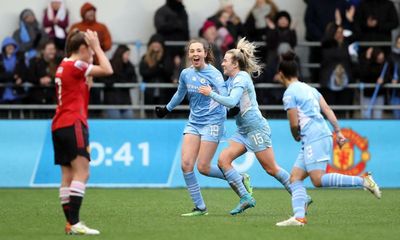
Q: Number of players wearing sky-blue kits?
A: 3